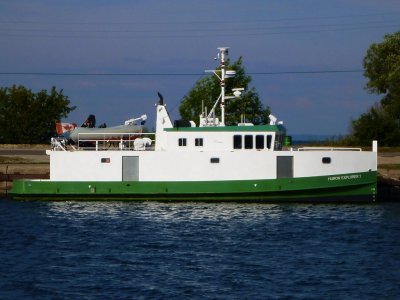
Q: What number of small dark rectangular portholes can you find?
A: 3